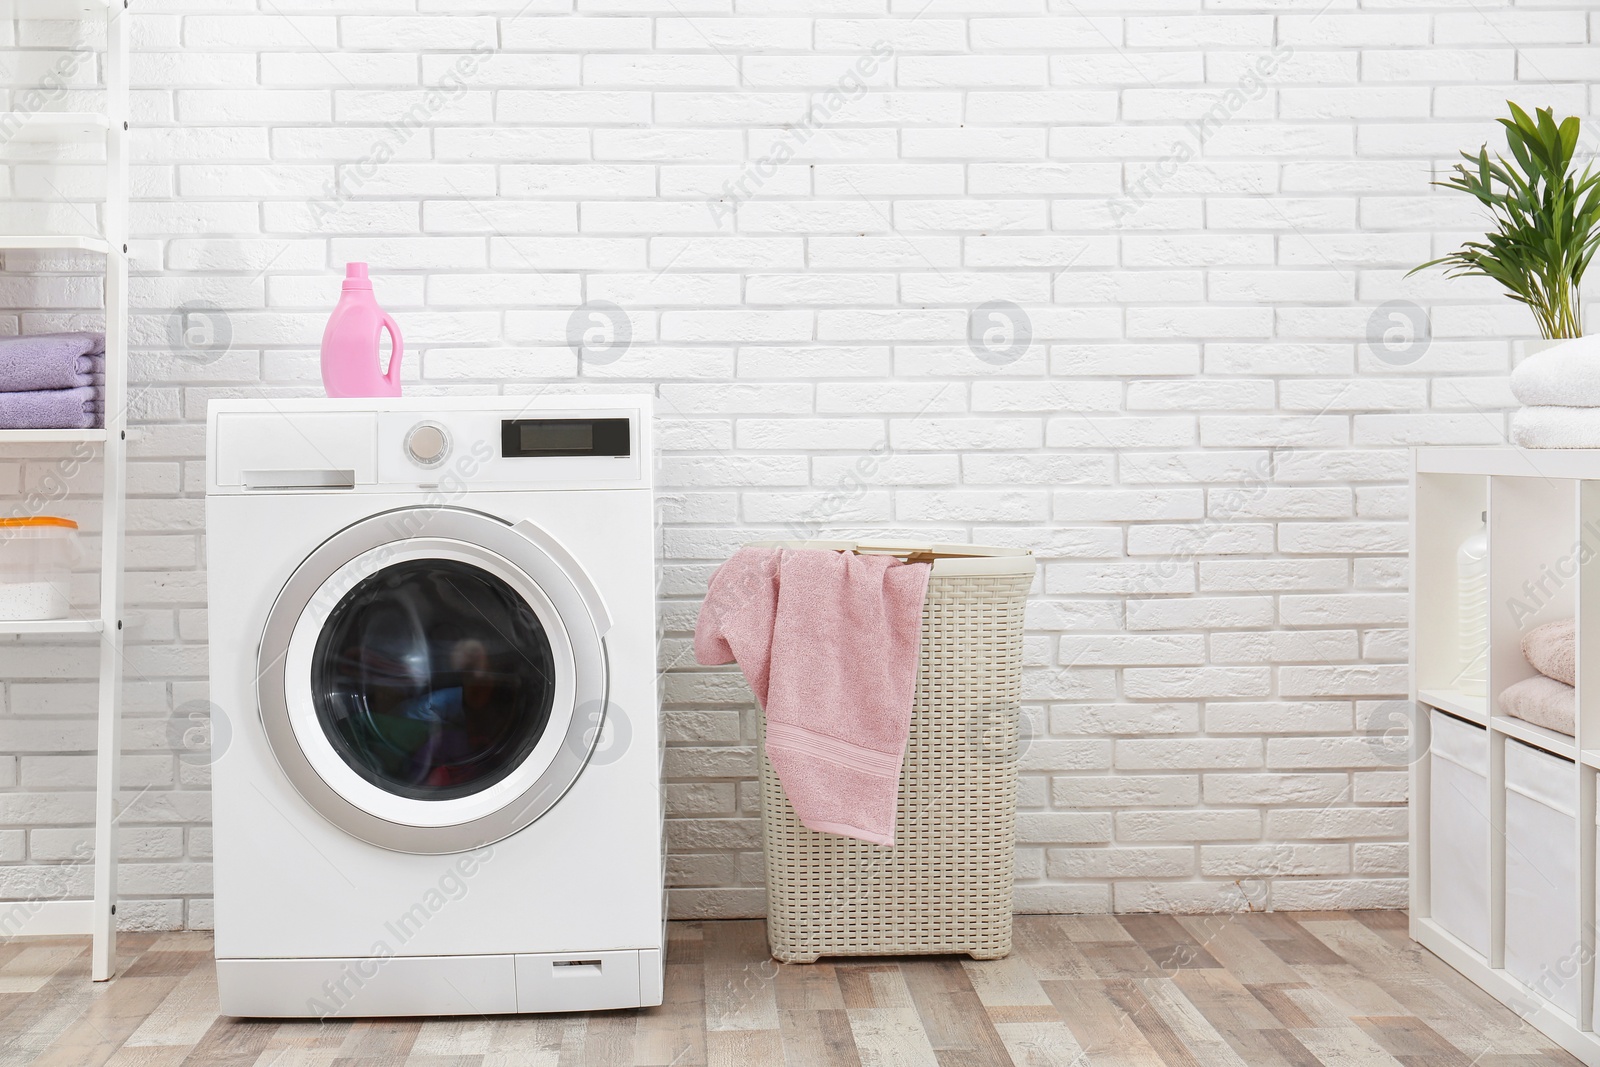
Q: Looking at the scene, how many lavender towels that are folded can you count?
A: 2